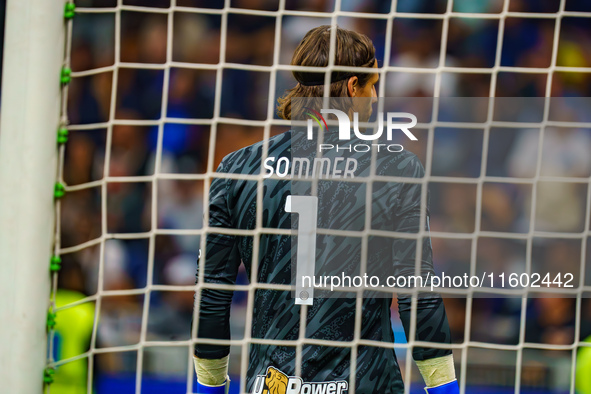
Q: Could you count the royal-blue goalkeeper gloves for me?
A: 2